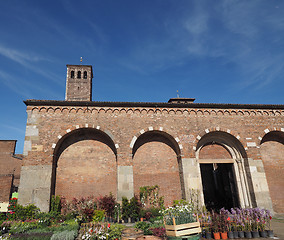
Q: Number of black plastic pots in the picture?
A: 8